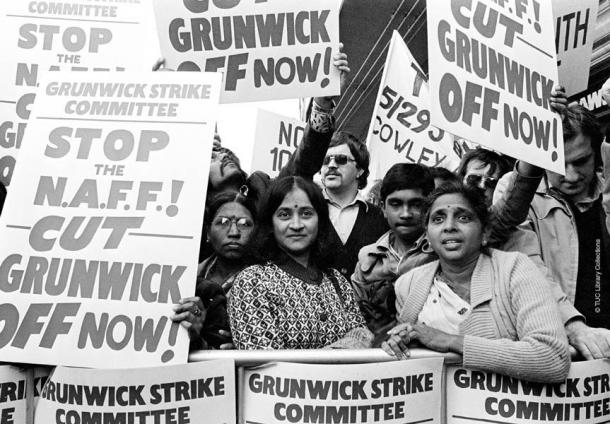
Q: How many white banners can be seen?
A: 11